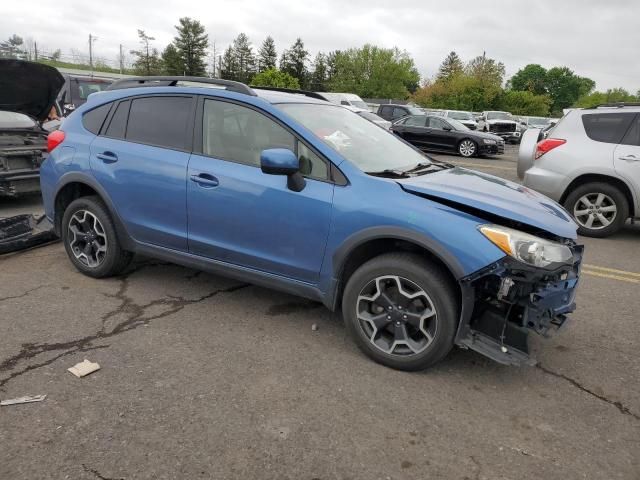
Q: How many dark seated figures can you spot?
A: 0